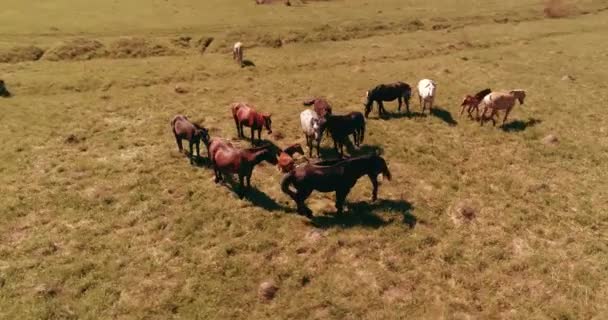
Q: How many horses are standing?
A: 13